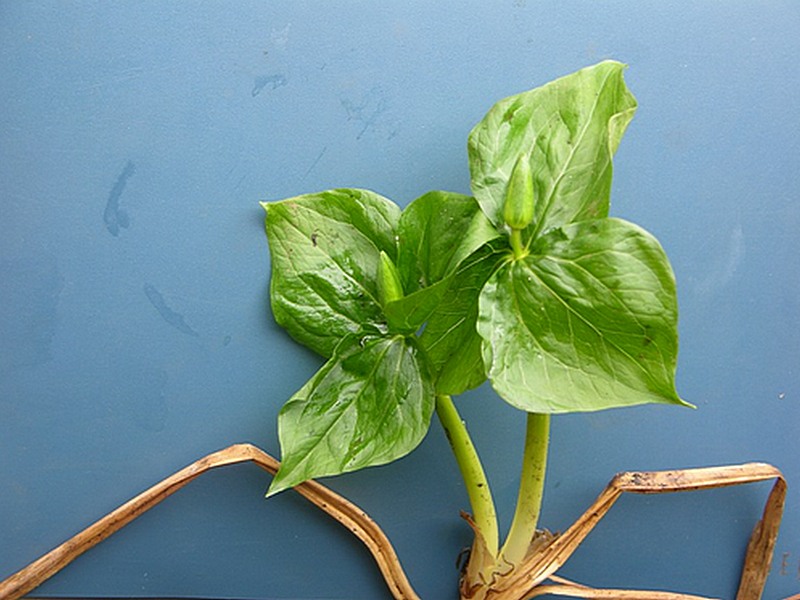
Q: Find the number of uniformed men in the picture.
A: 0